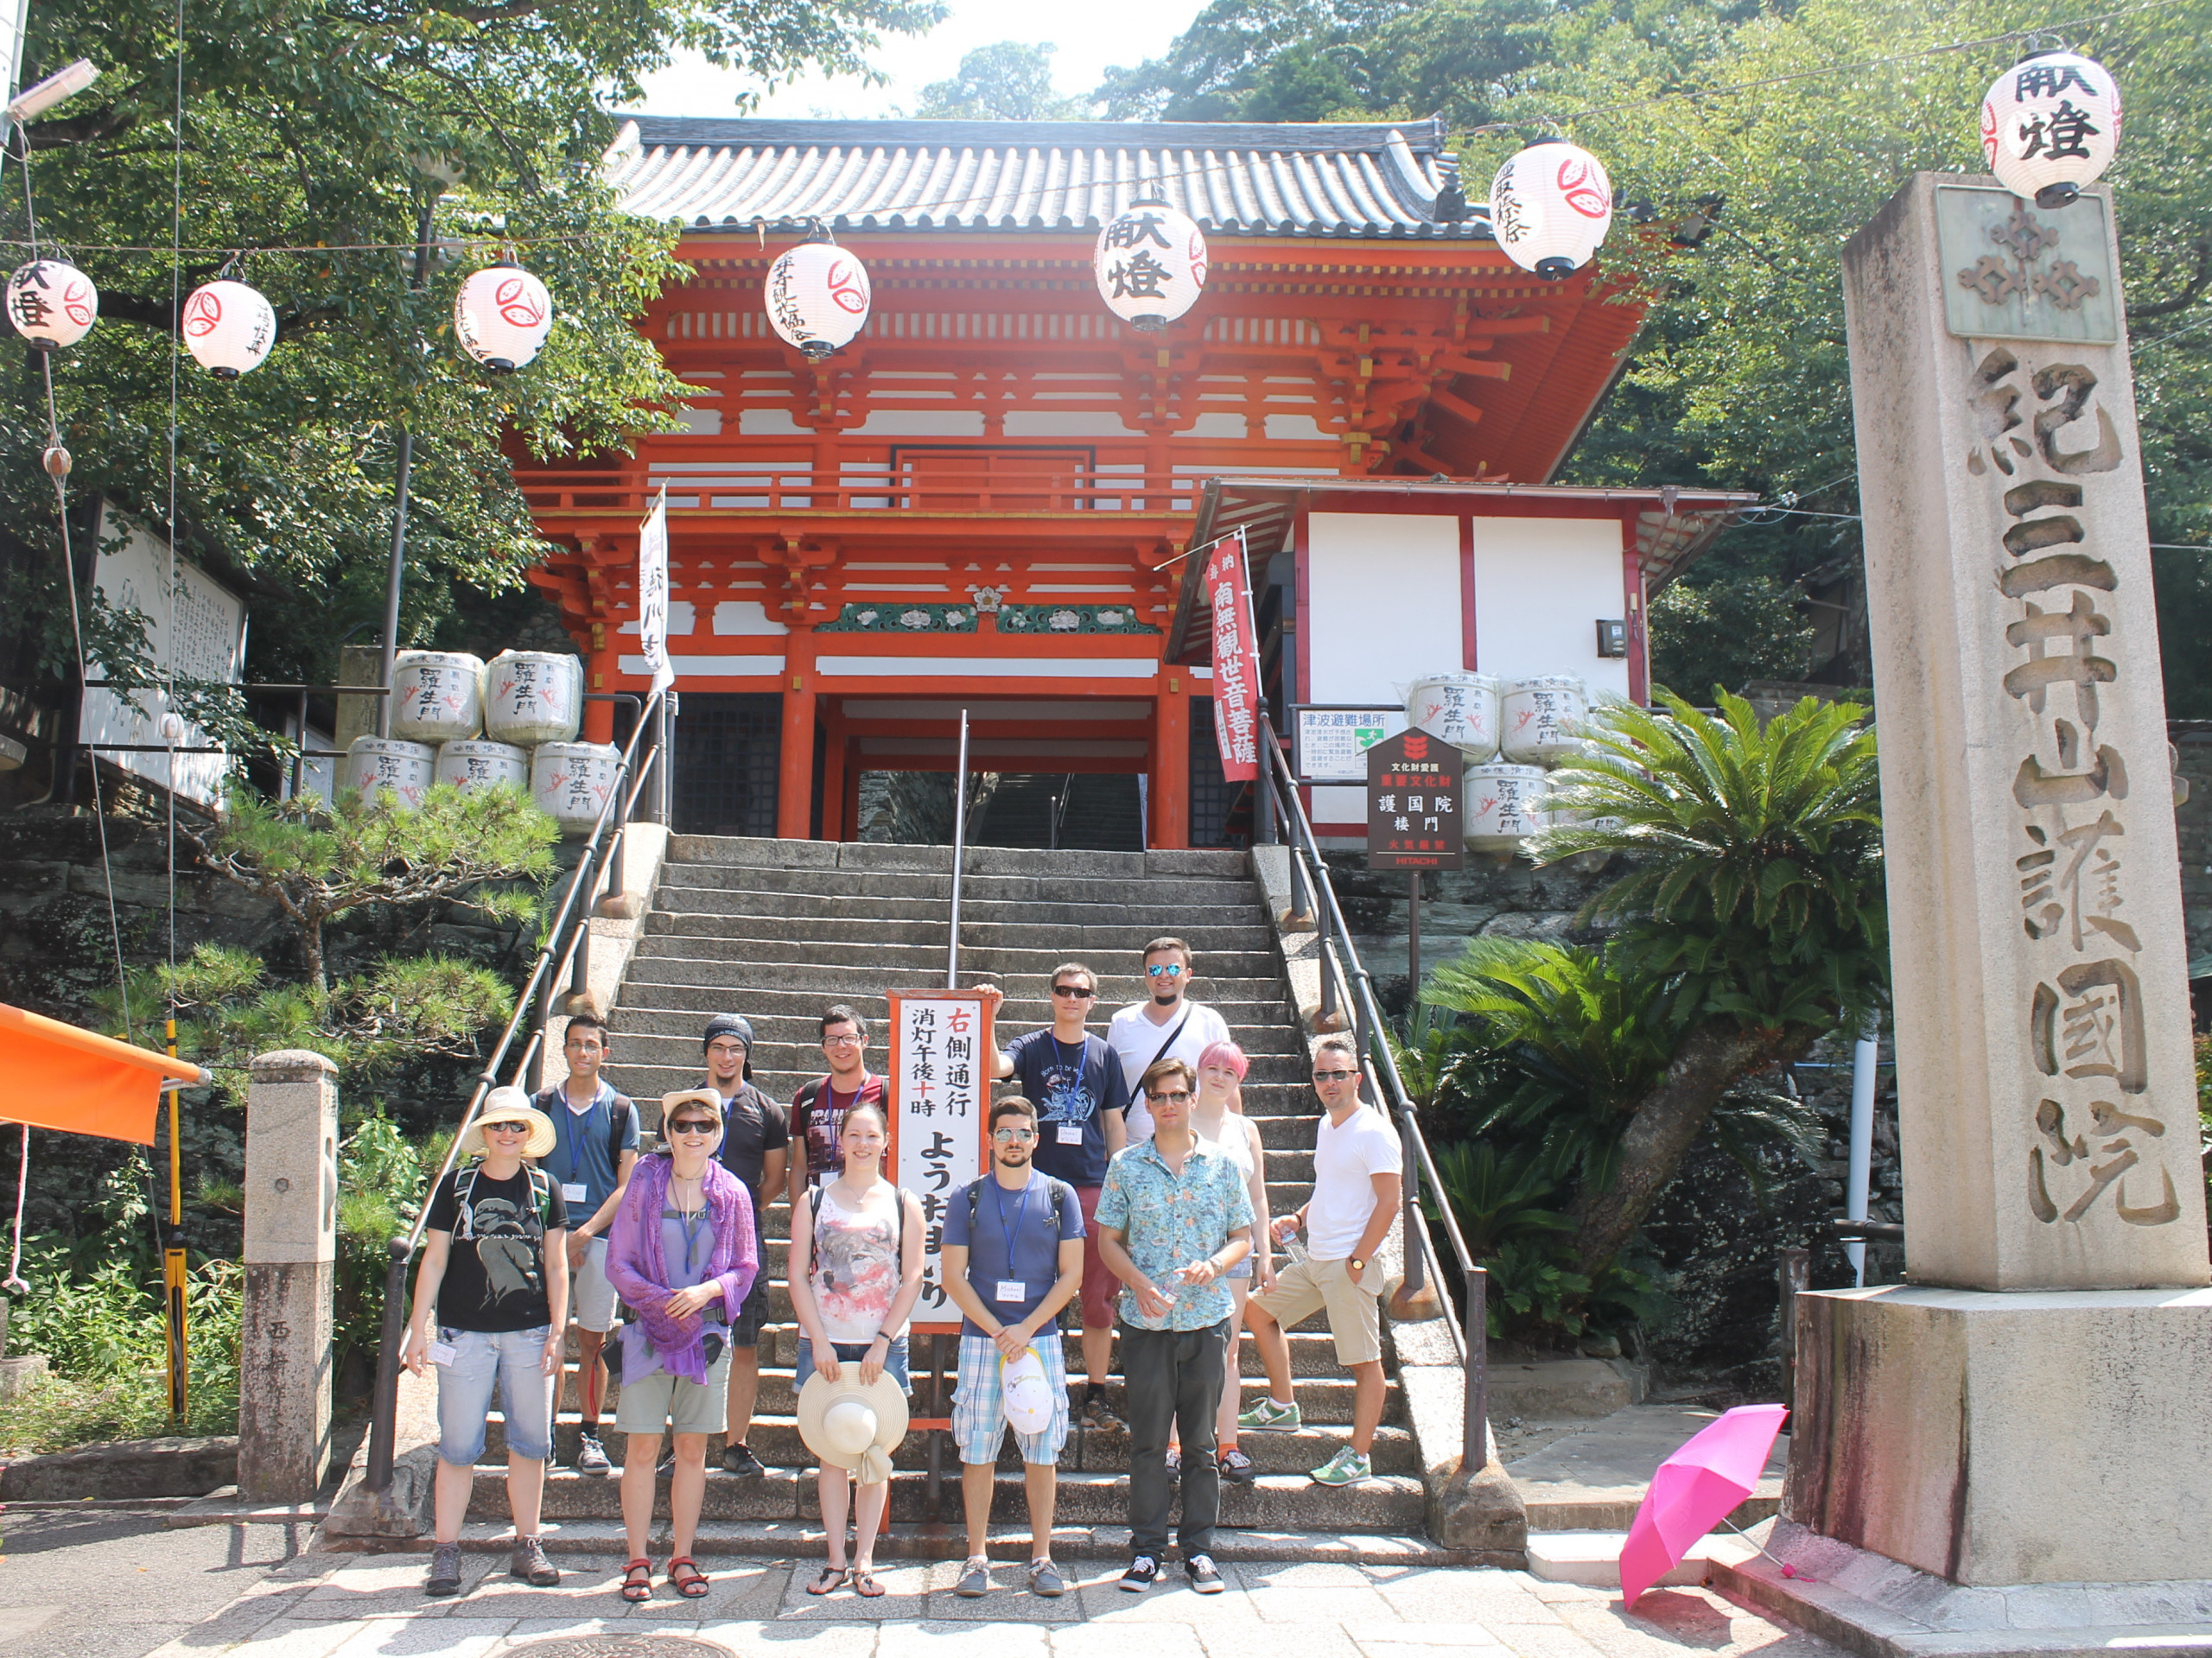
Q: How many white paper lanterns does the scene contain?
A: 7